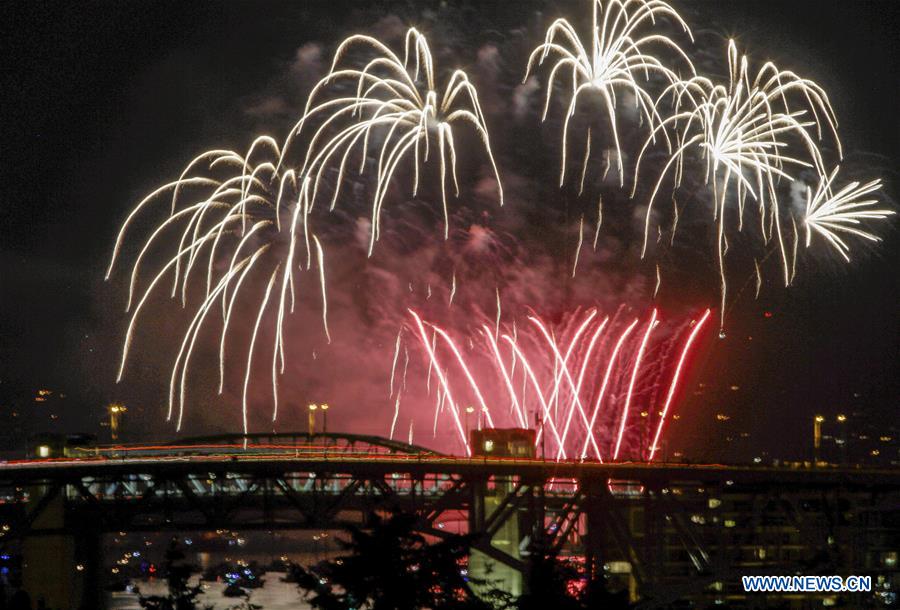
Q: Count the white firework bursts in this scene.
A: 5